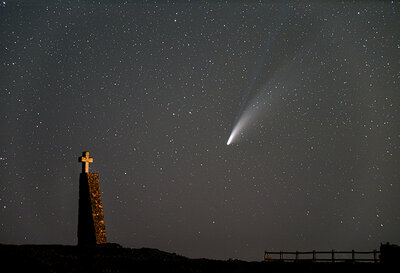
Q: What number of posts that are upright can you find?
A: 7